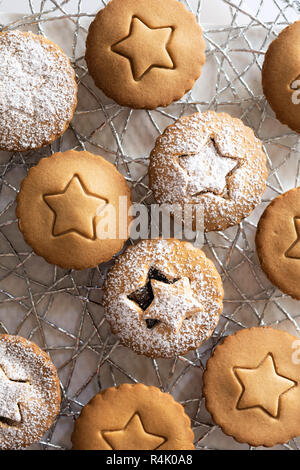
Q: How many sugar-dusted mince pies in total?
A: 4